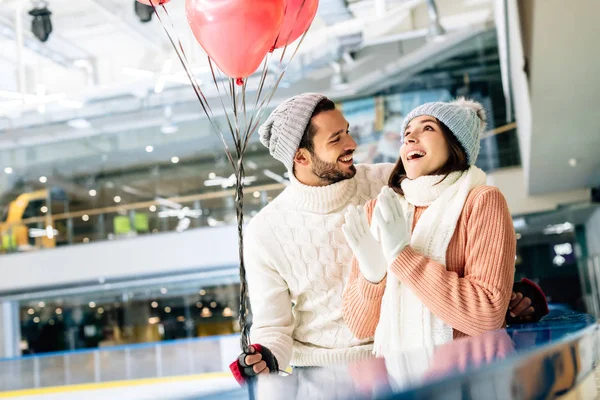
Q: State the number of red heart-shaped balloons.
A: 3